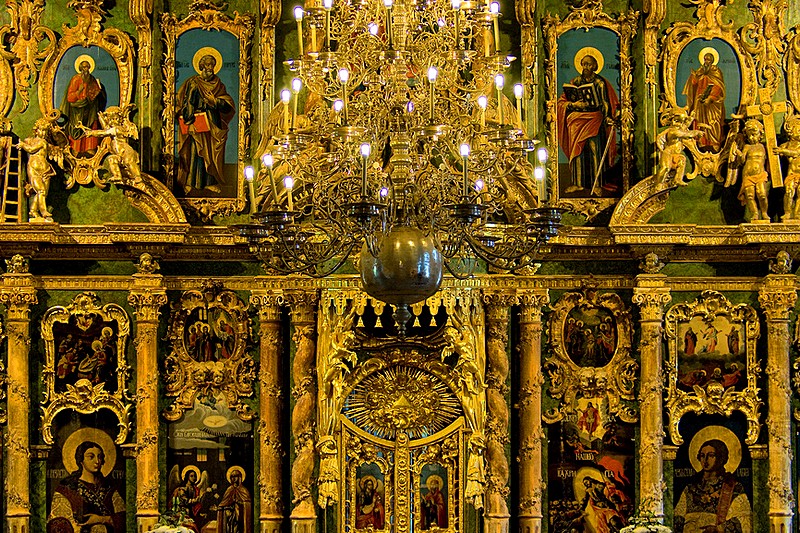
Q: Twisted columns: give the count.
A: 2